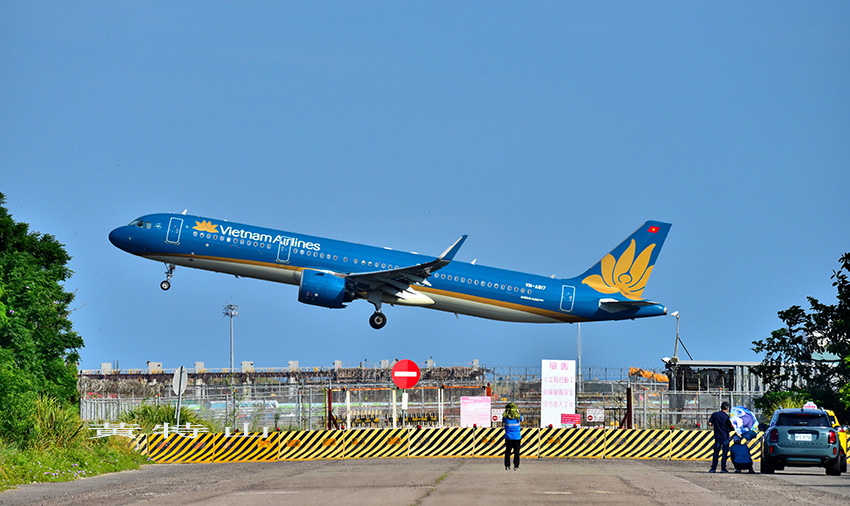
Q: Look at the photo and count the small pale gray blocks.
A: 9